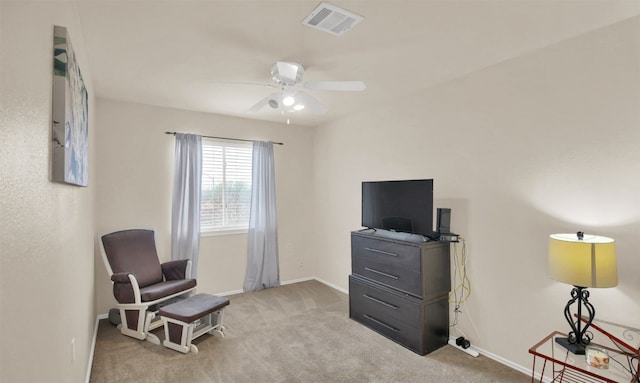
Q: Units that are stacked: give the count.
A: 2